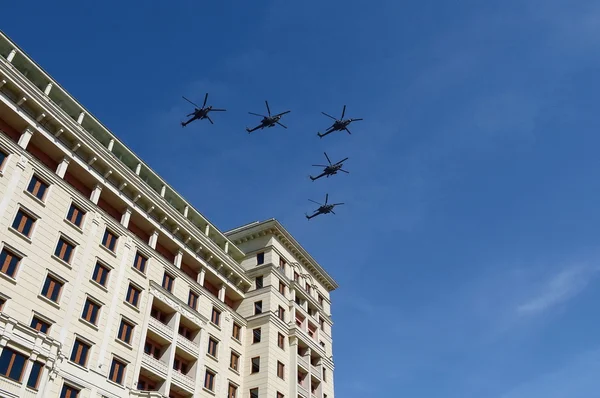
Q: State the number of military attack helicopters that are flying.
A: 5